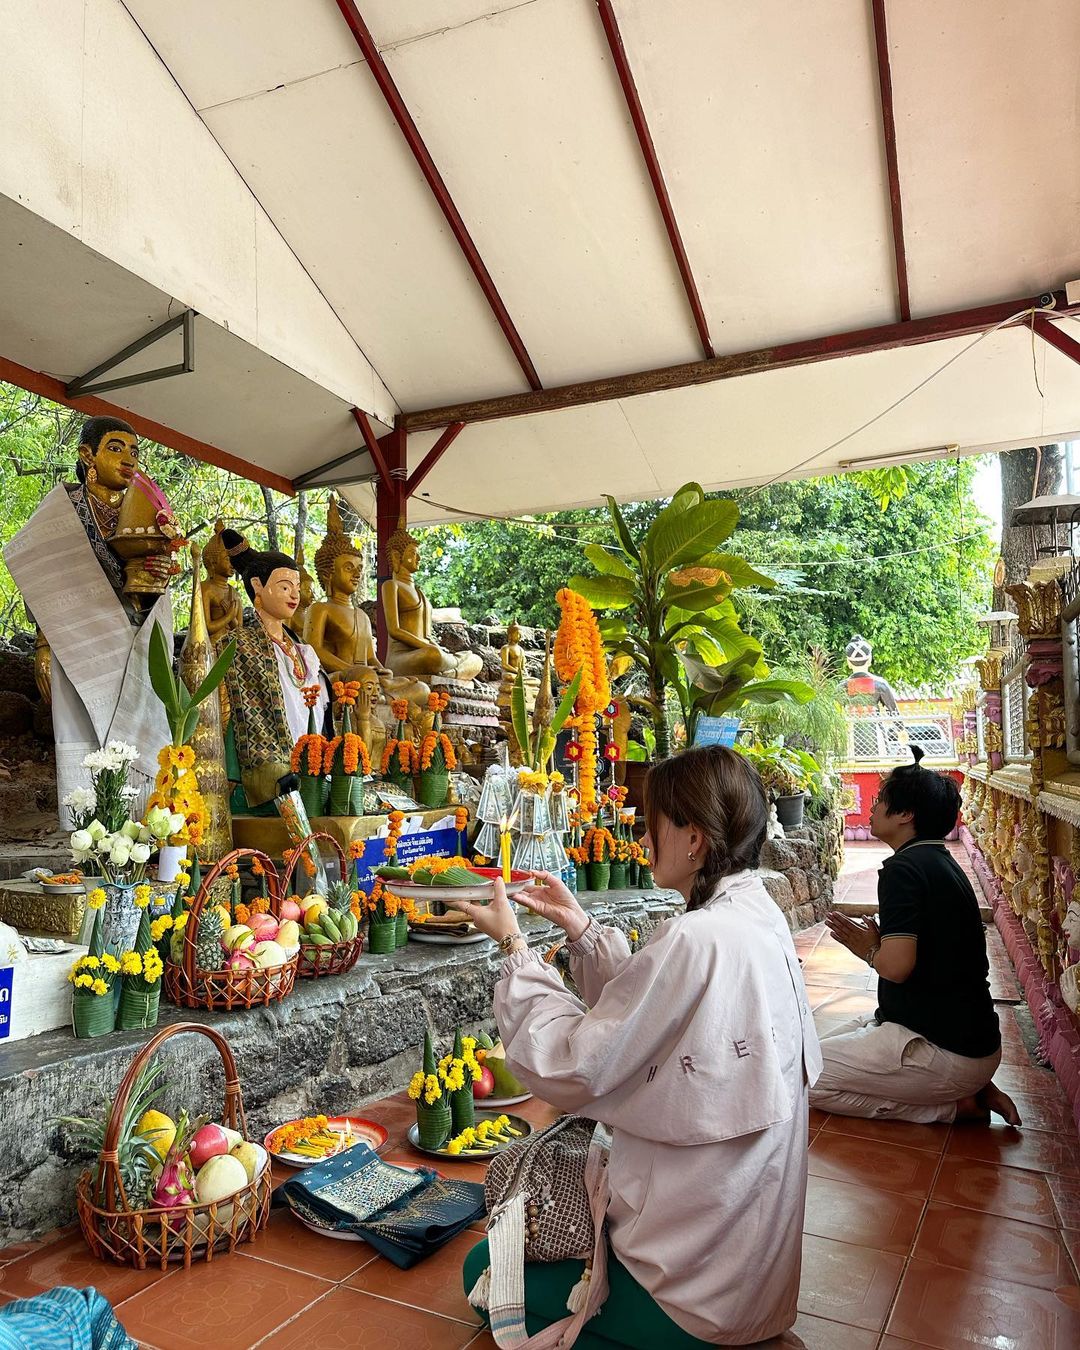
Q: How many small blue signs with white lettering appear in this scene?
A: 3